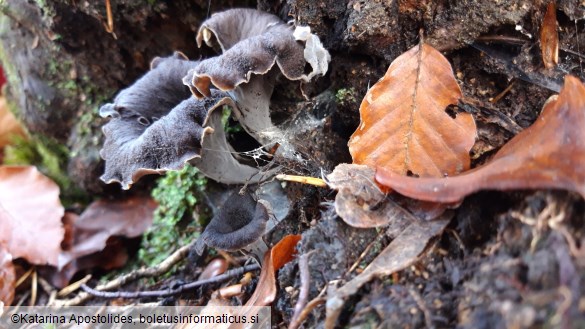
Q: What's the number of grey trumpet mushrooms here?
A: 3